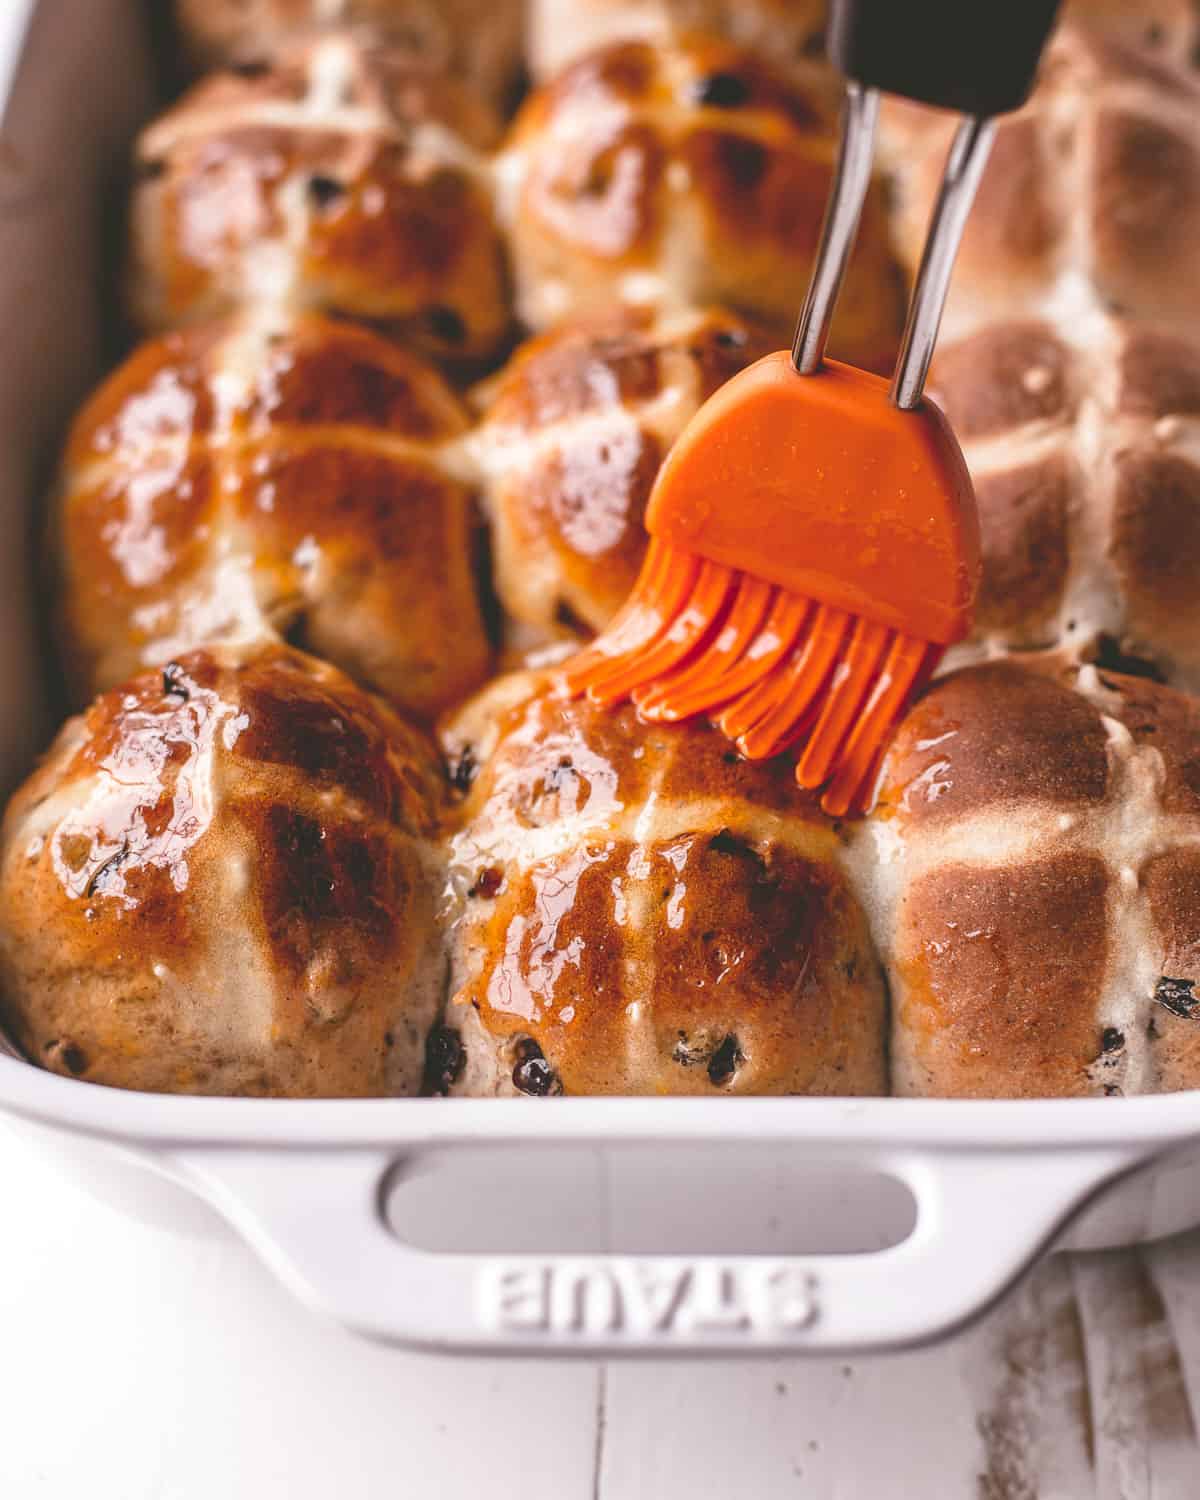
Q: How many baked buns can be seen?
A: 12